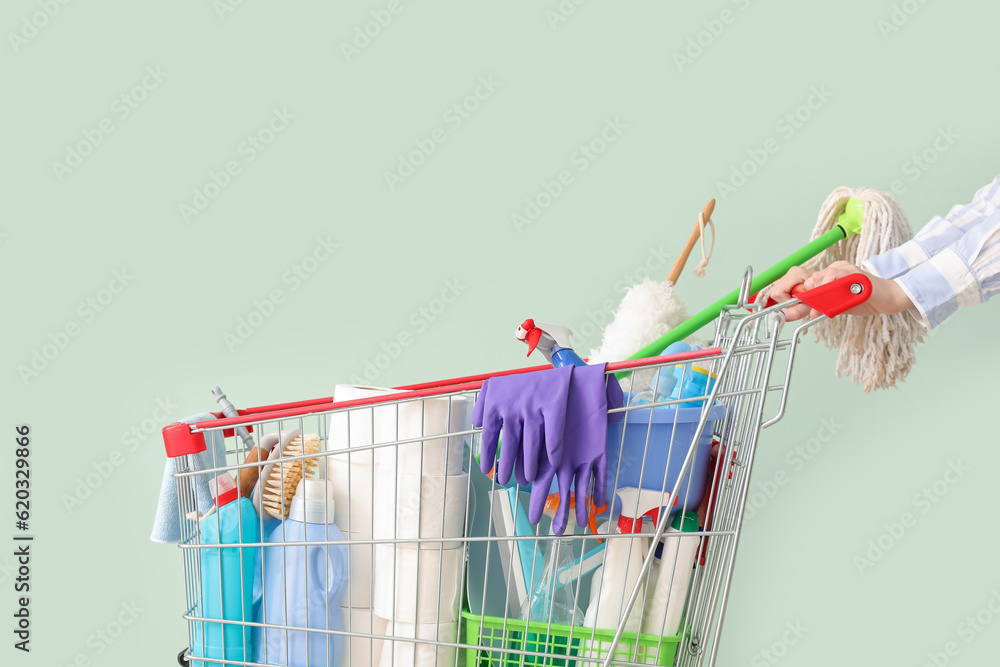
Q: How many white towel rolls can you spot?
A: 8